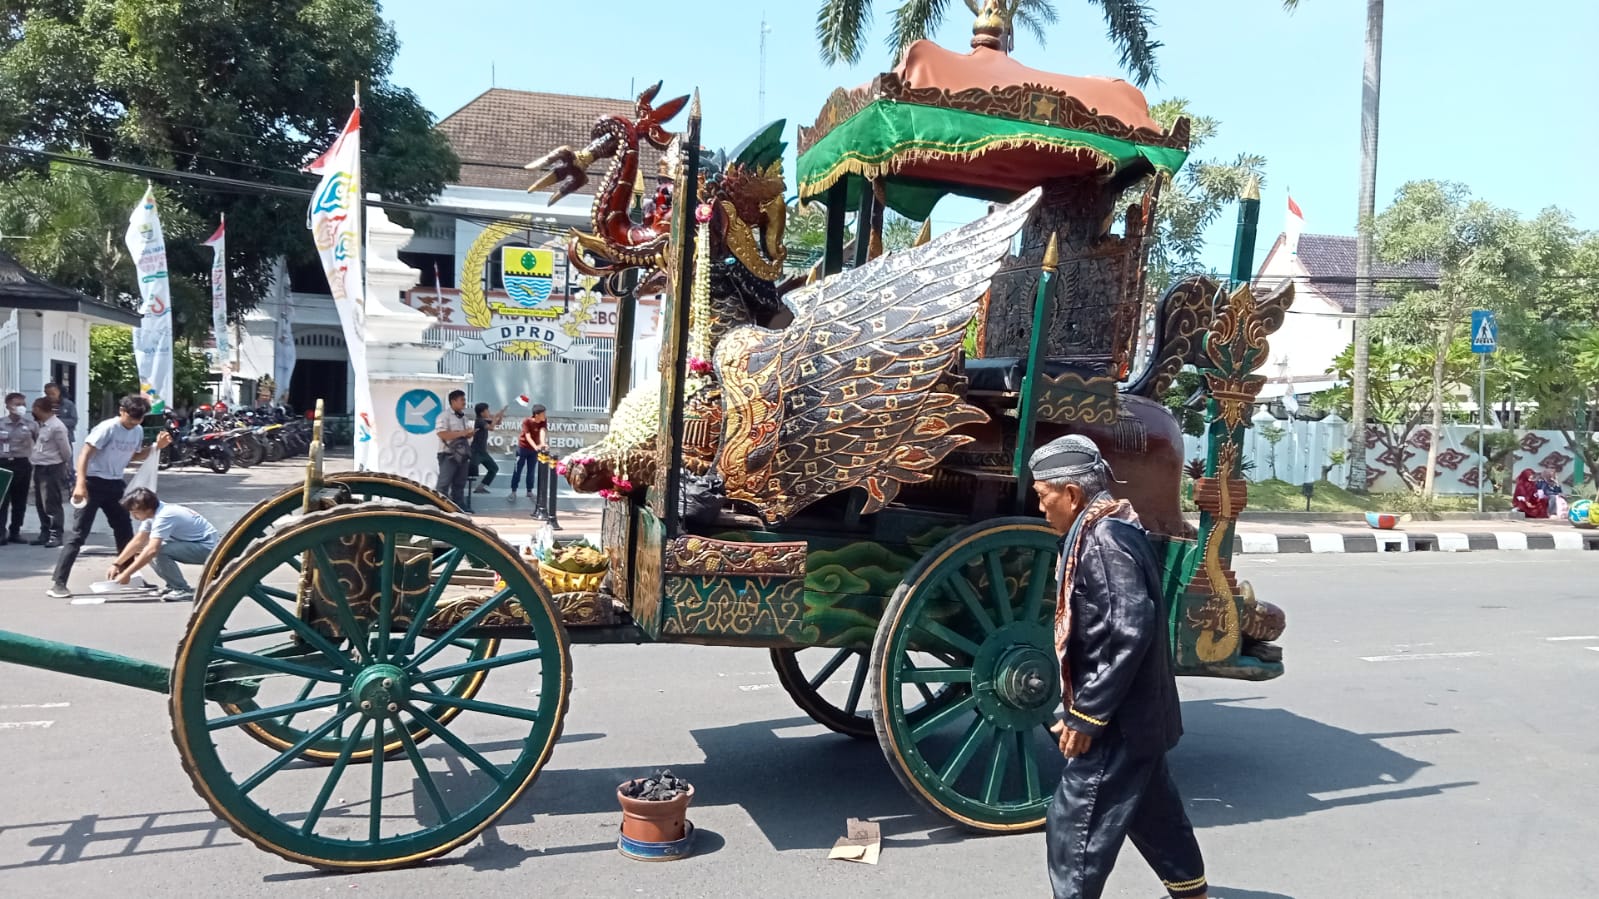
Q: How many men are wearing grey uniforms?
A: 3